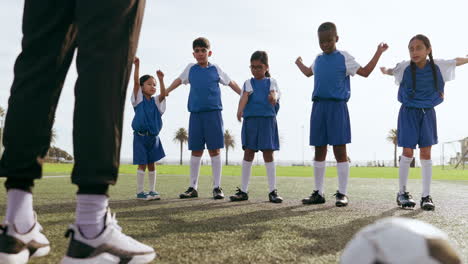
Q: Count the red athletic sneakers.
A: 0